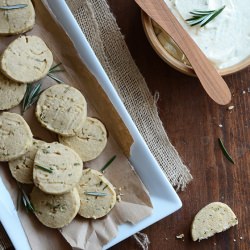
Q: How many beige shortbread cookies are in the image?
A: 11